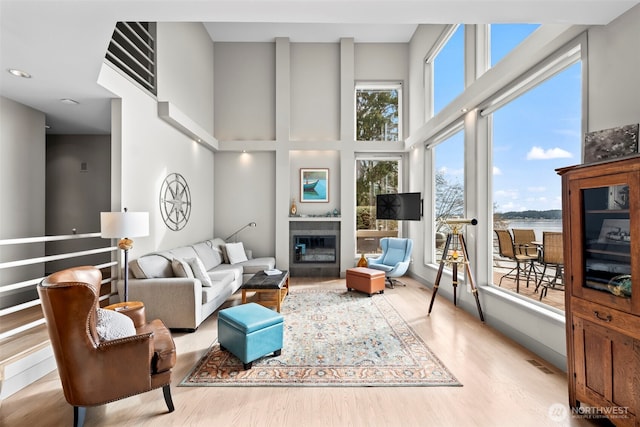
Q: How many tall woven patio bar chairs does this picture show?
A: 3